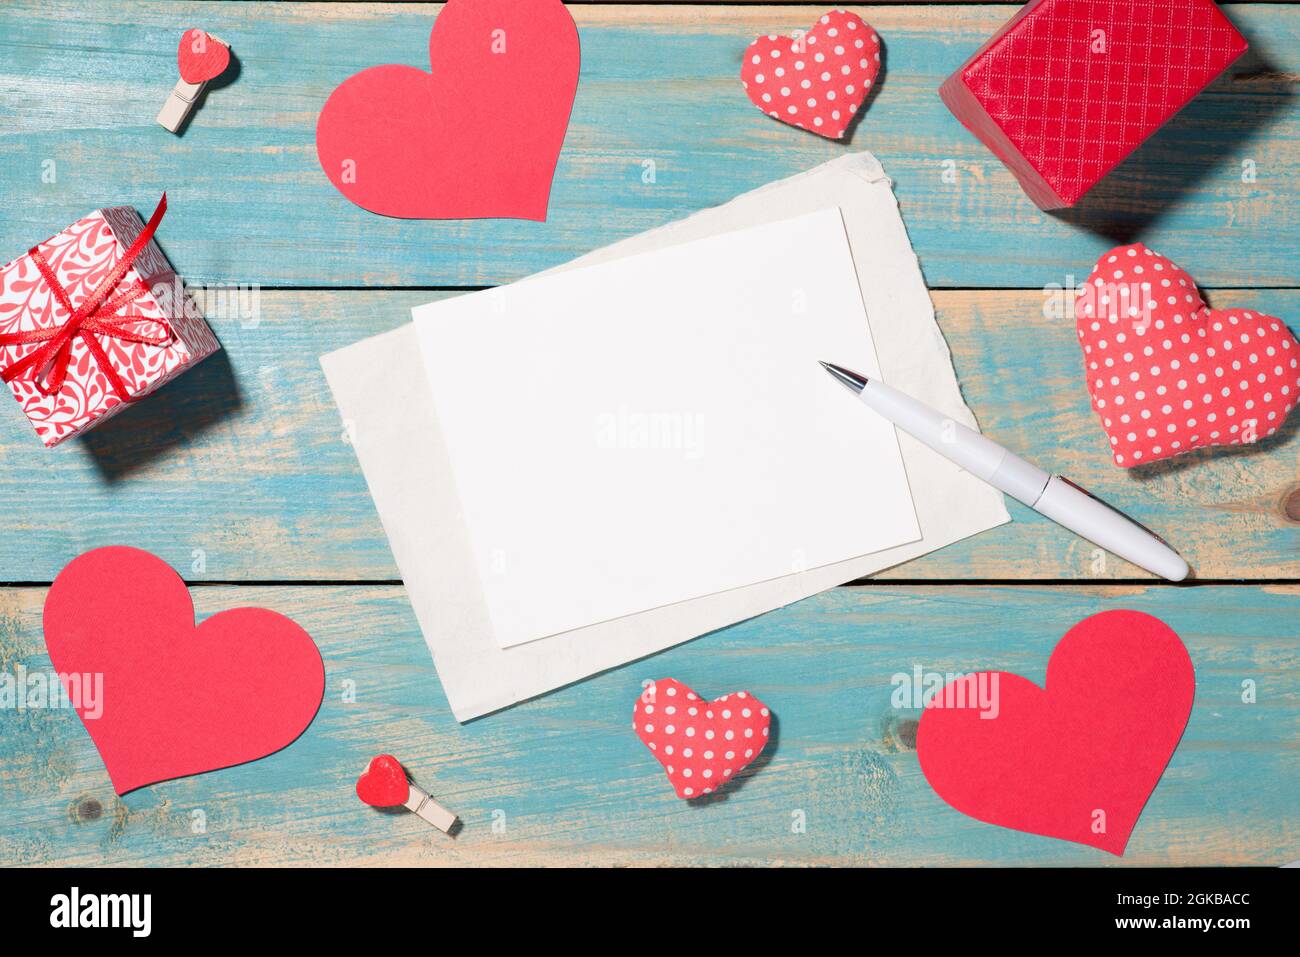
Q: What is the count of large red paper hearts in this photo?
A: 3